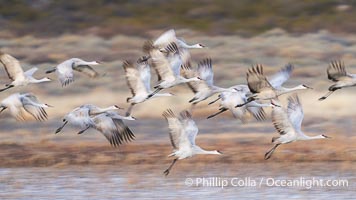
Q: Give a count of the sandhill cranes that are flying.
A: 15